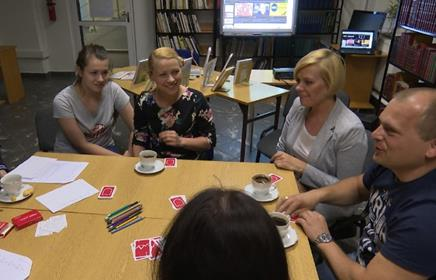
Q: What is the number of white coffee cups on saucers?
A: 4